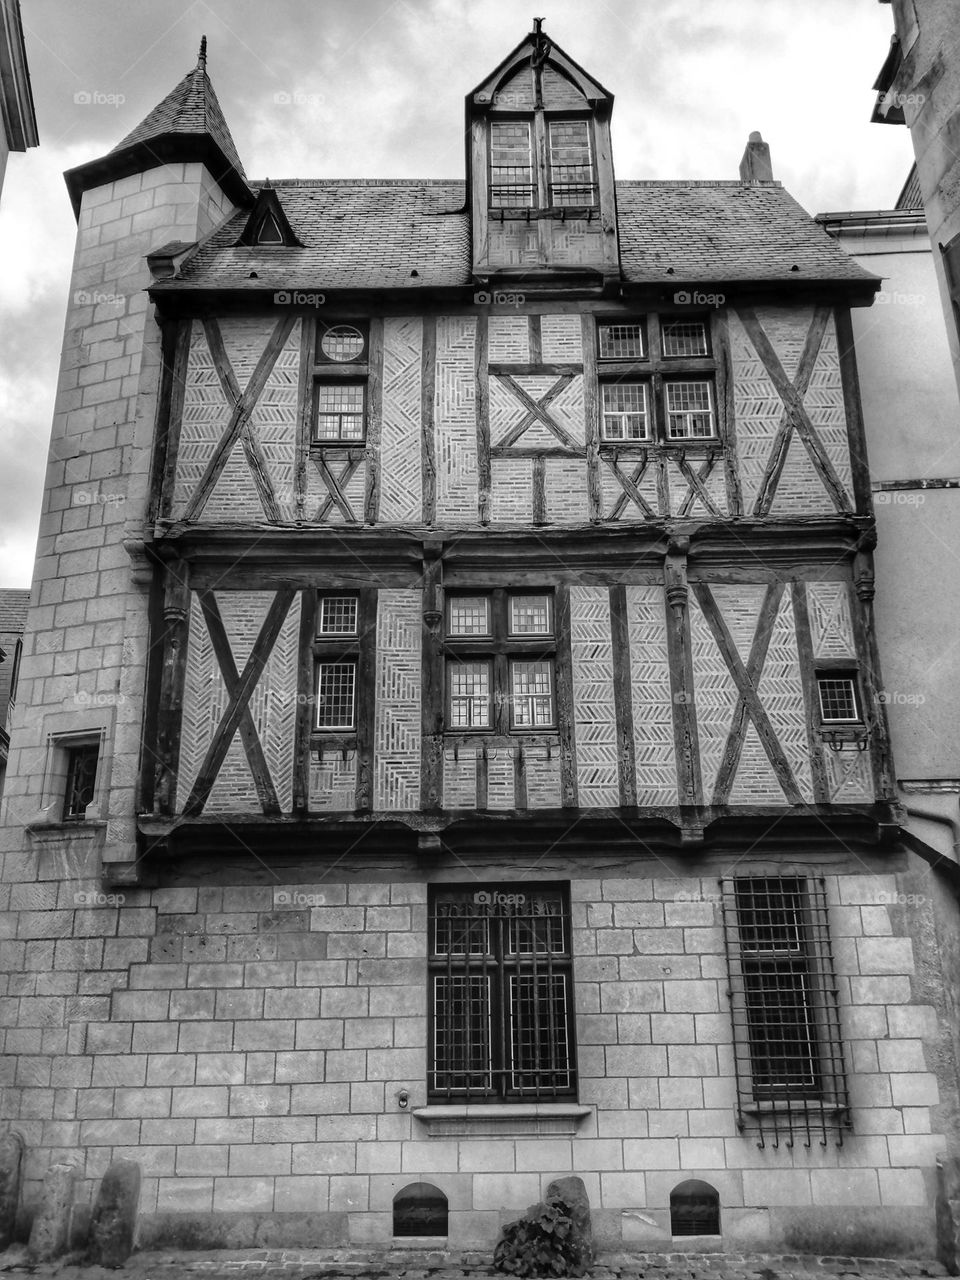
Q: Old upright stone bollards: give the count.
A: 4